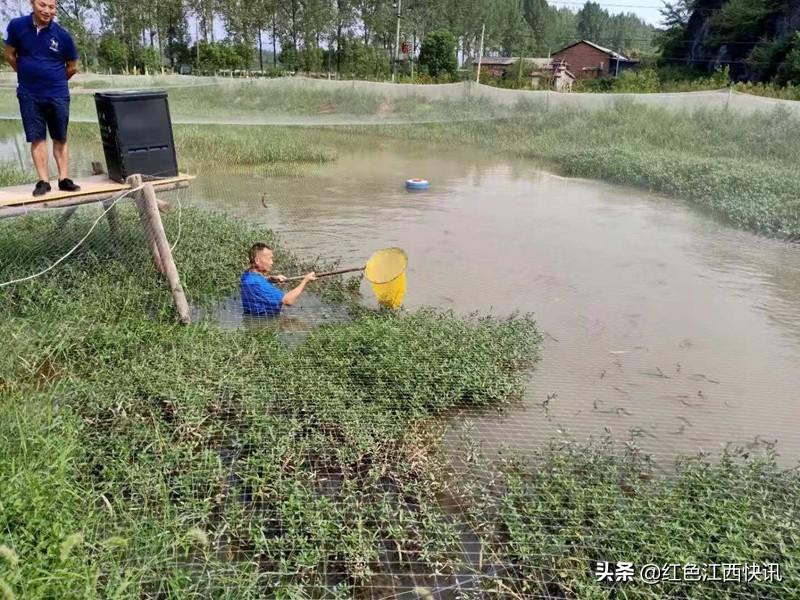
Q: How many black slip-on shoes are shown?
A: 2